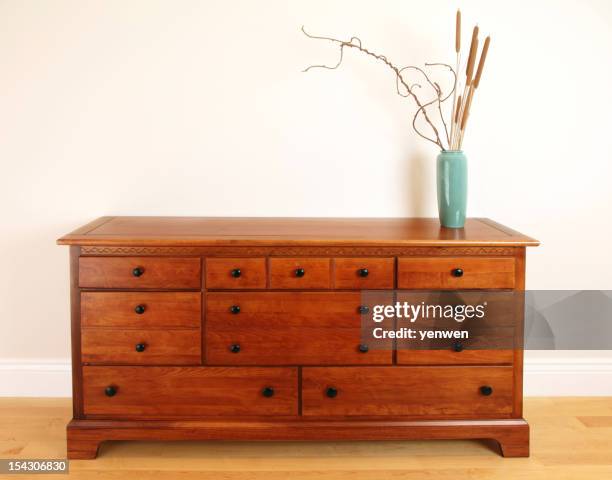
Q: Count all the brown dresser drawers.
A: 13